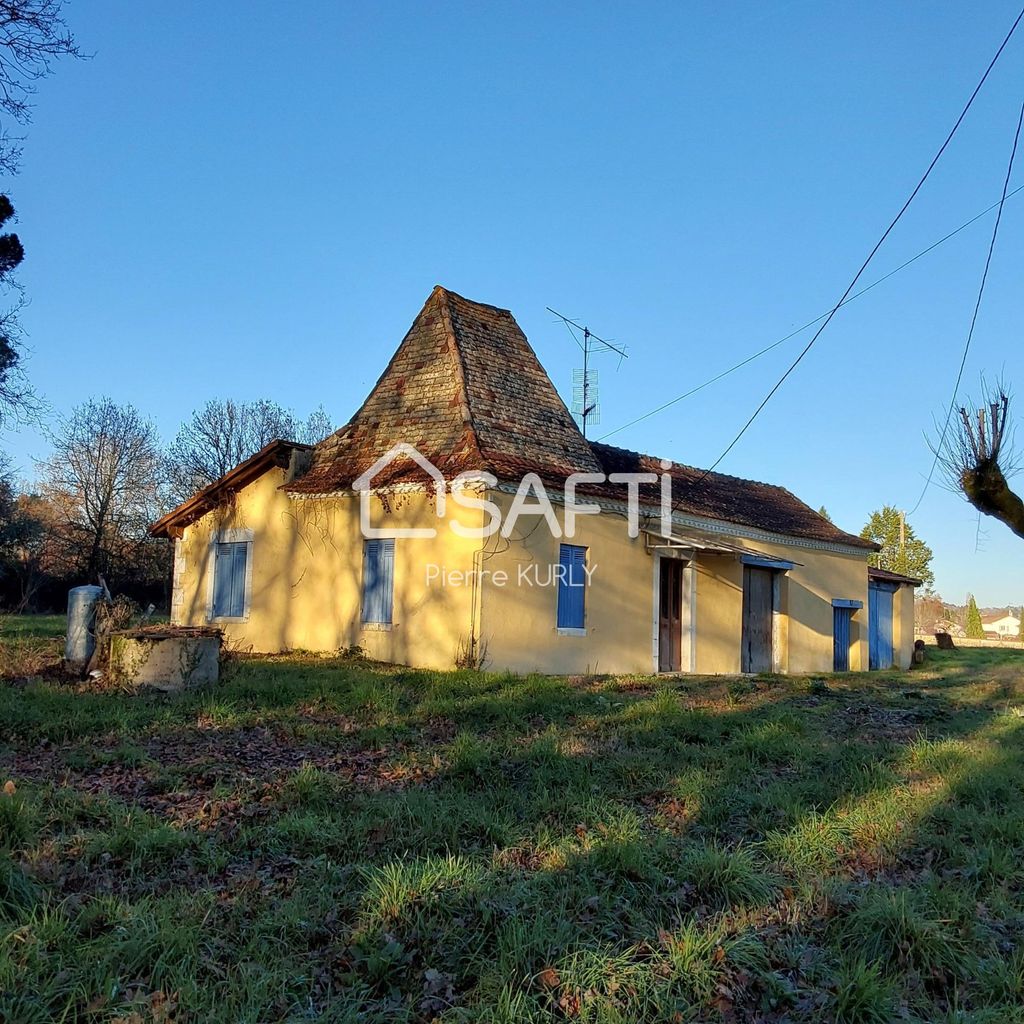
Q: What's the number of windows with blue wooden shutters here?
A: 3